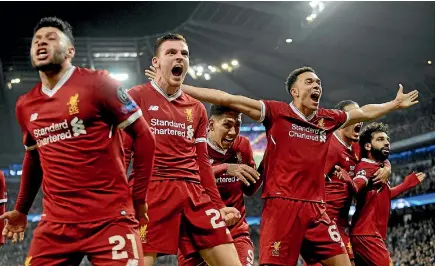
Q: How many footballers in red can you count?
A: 6